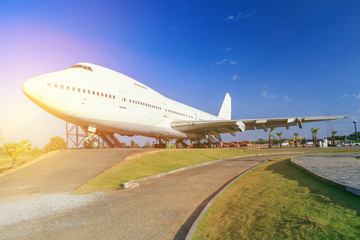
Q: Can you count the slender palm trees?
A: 6